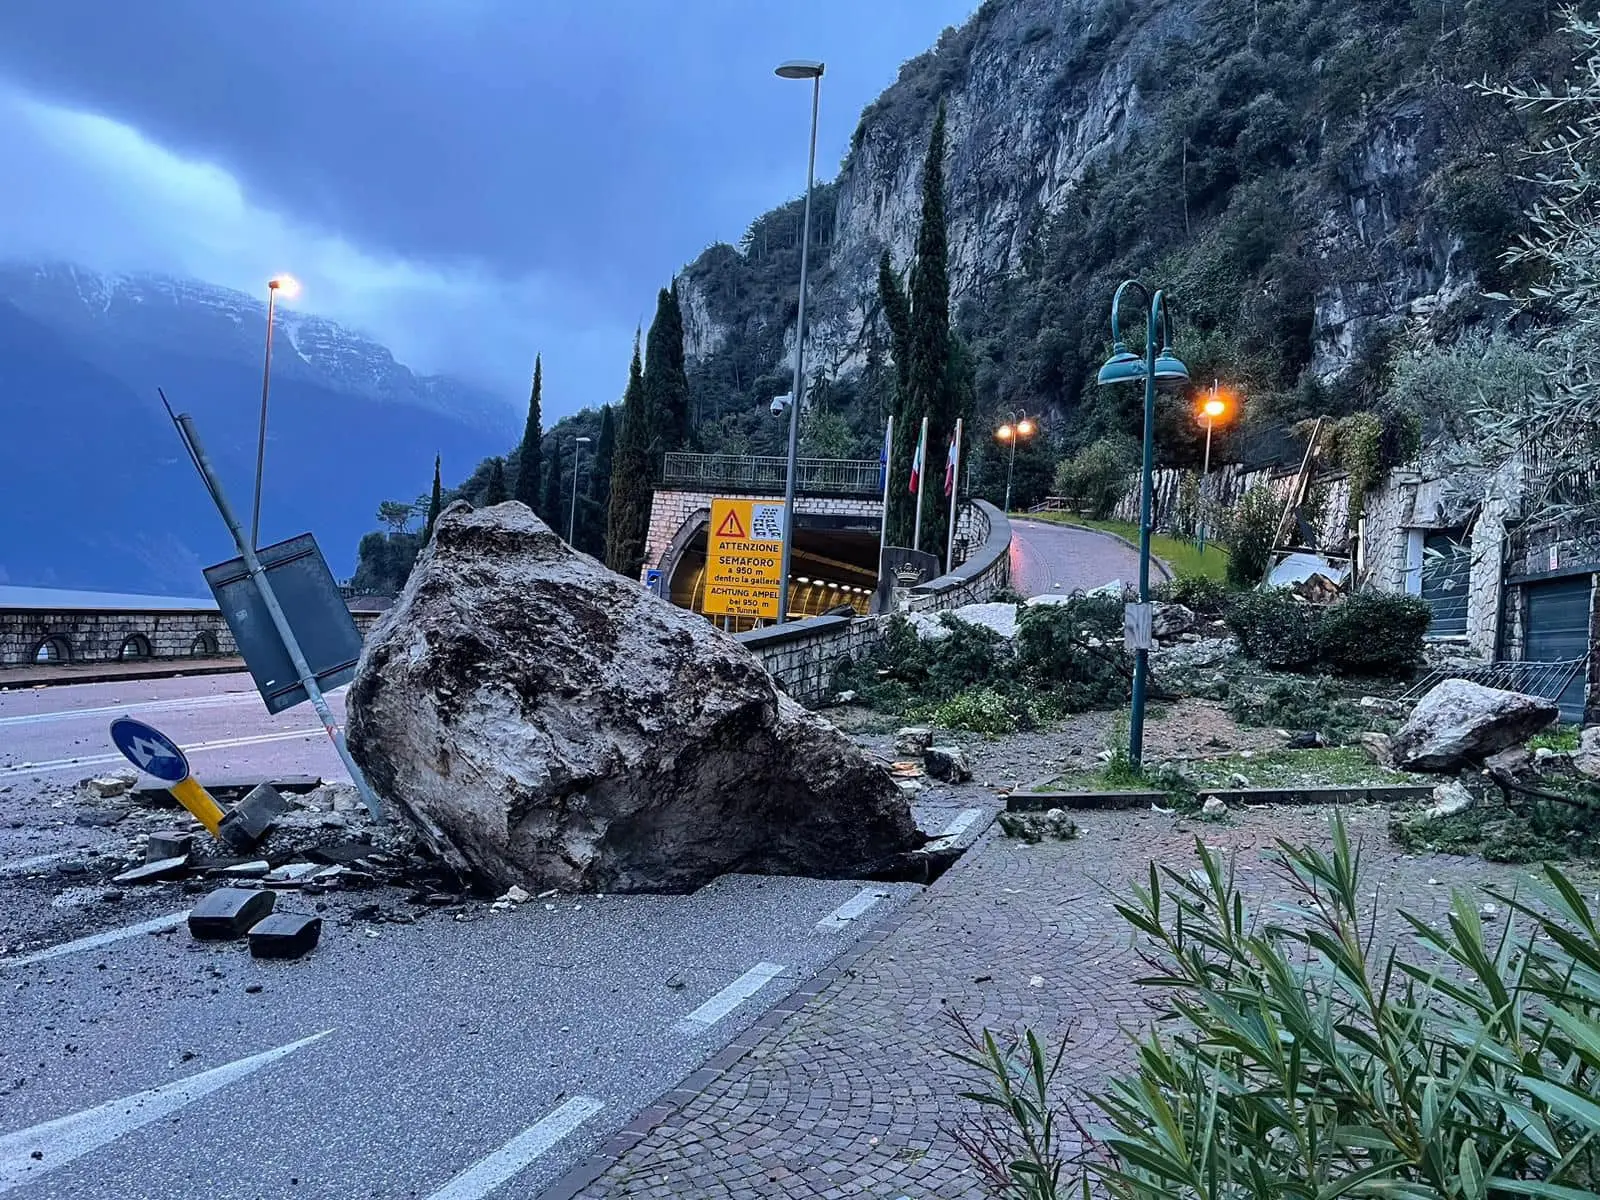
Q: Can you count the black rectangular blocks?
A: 2